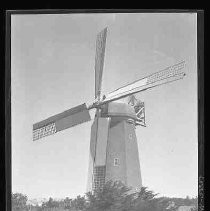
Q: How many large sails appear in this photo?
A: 4